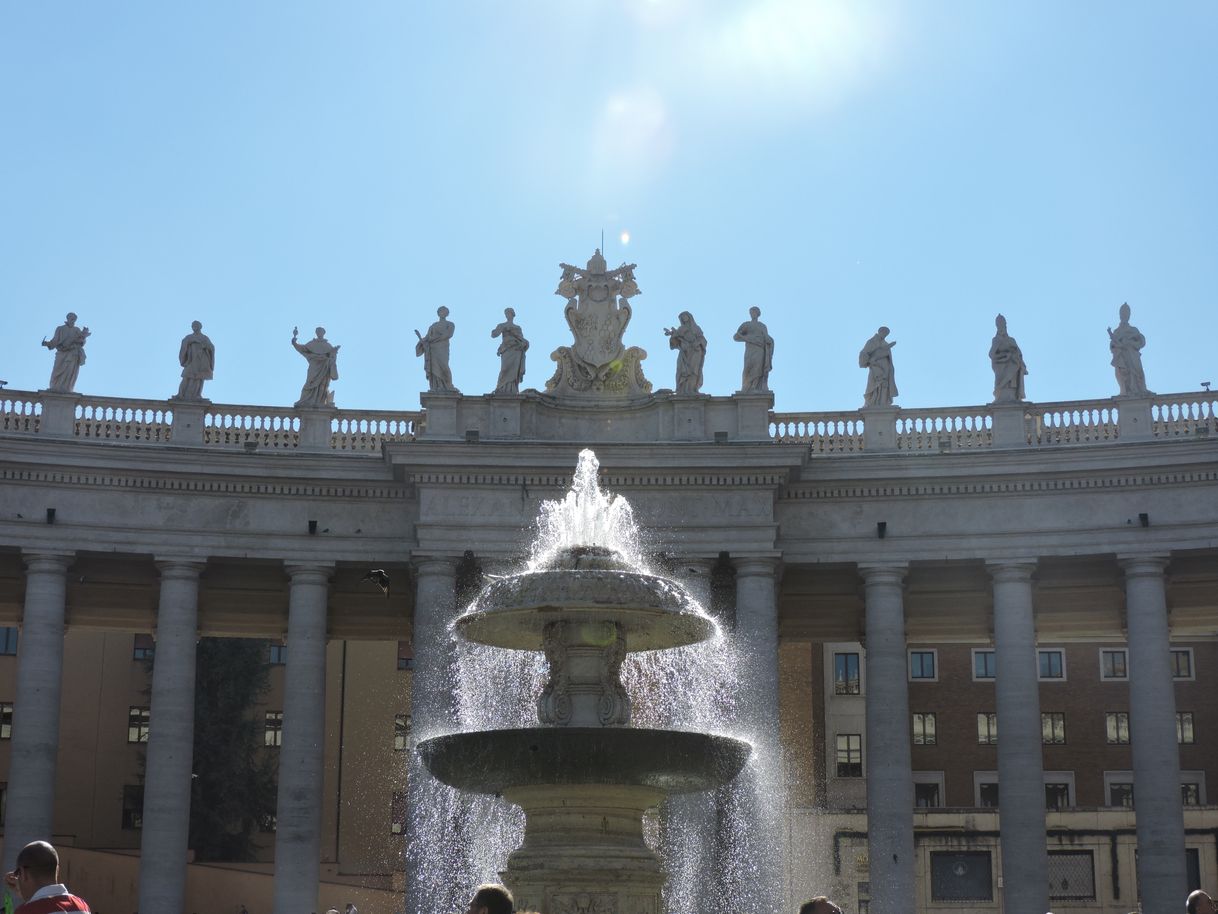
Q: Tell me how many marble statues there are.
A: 10